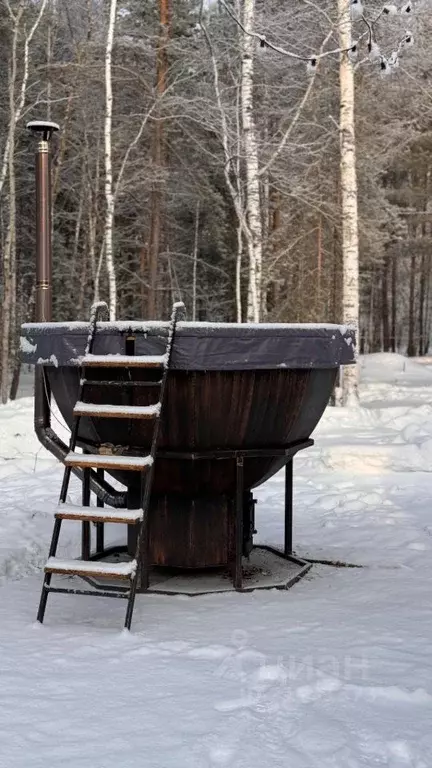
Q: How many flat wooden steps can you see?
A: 5